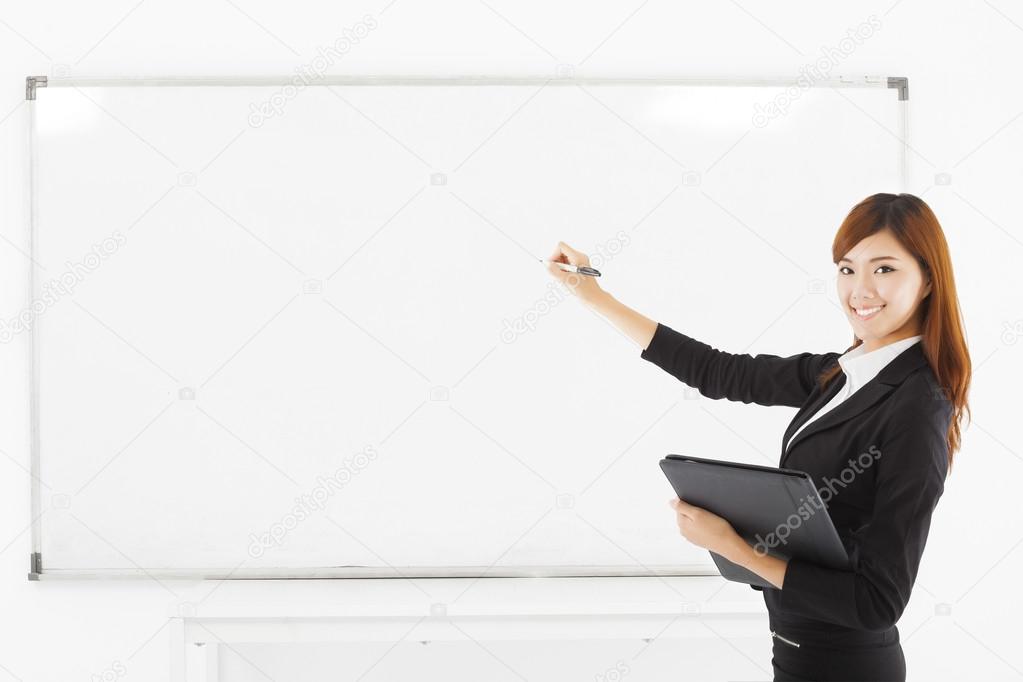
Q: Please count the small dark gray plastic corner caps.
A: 3